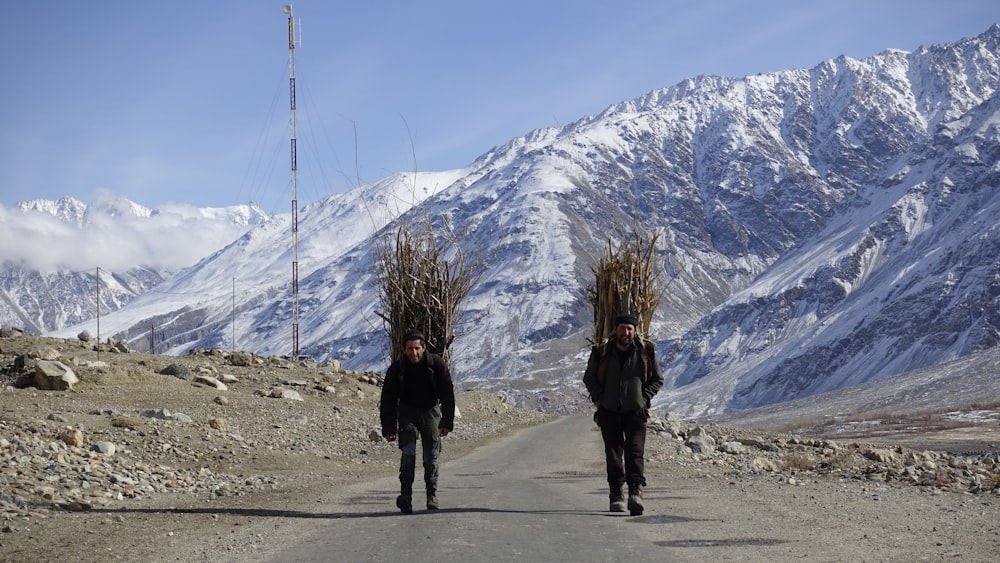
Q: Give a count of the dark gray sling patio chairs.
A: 0